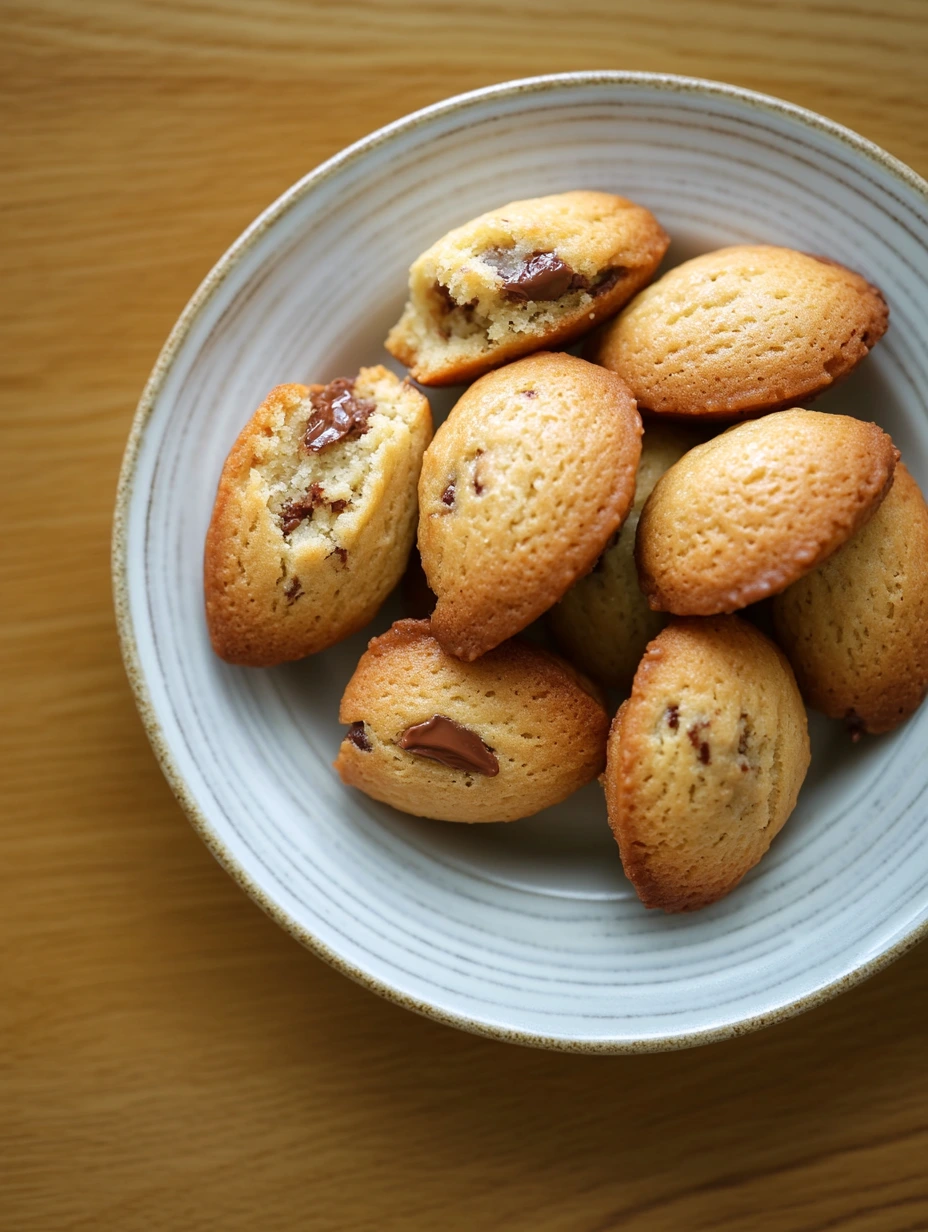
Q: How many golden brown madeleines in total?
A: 9